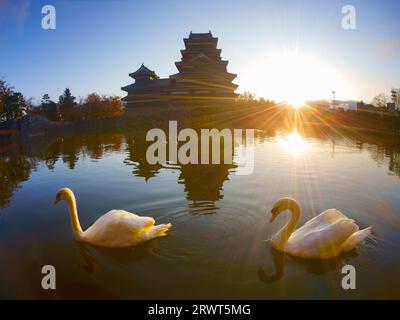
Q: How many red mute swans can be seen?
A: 0